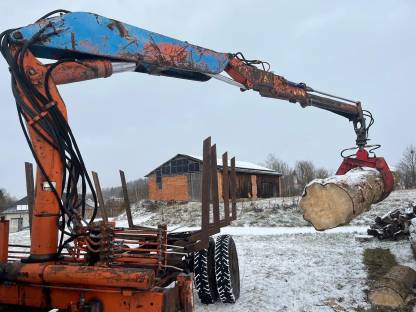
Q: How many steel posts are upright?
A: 7